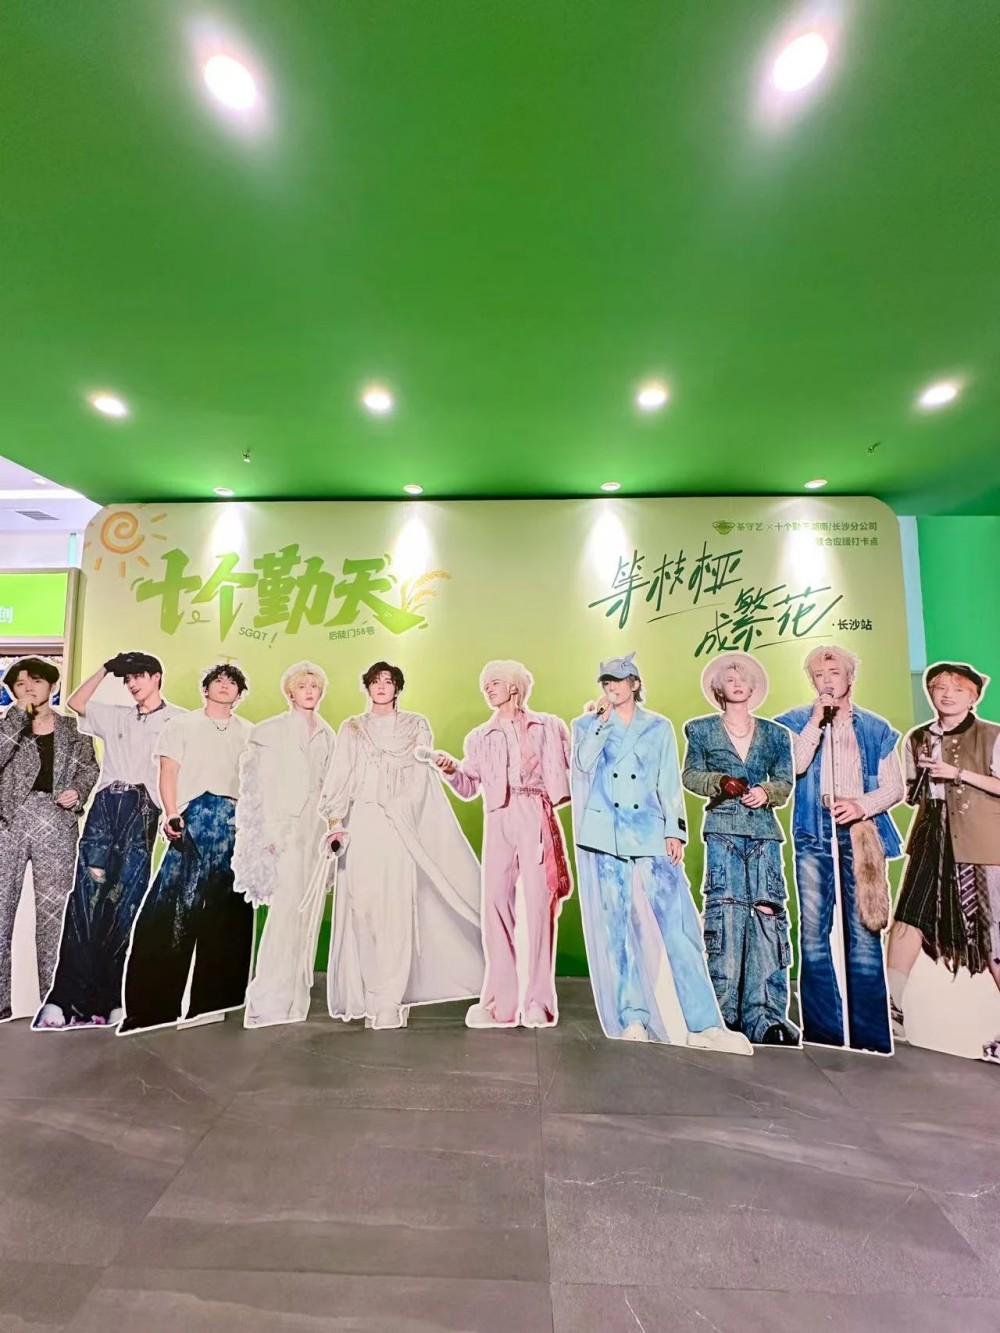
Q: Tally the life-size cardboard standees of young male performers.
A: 10